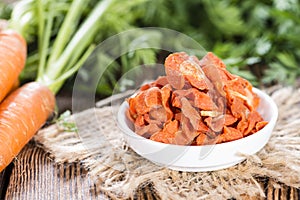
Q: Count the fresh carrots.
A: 2